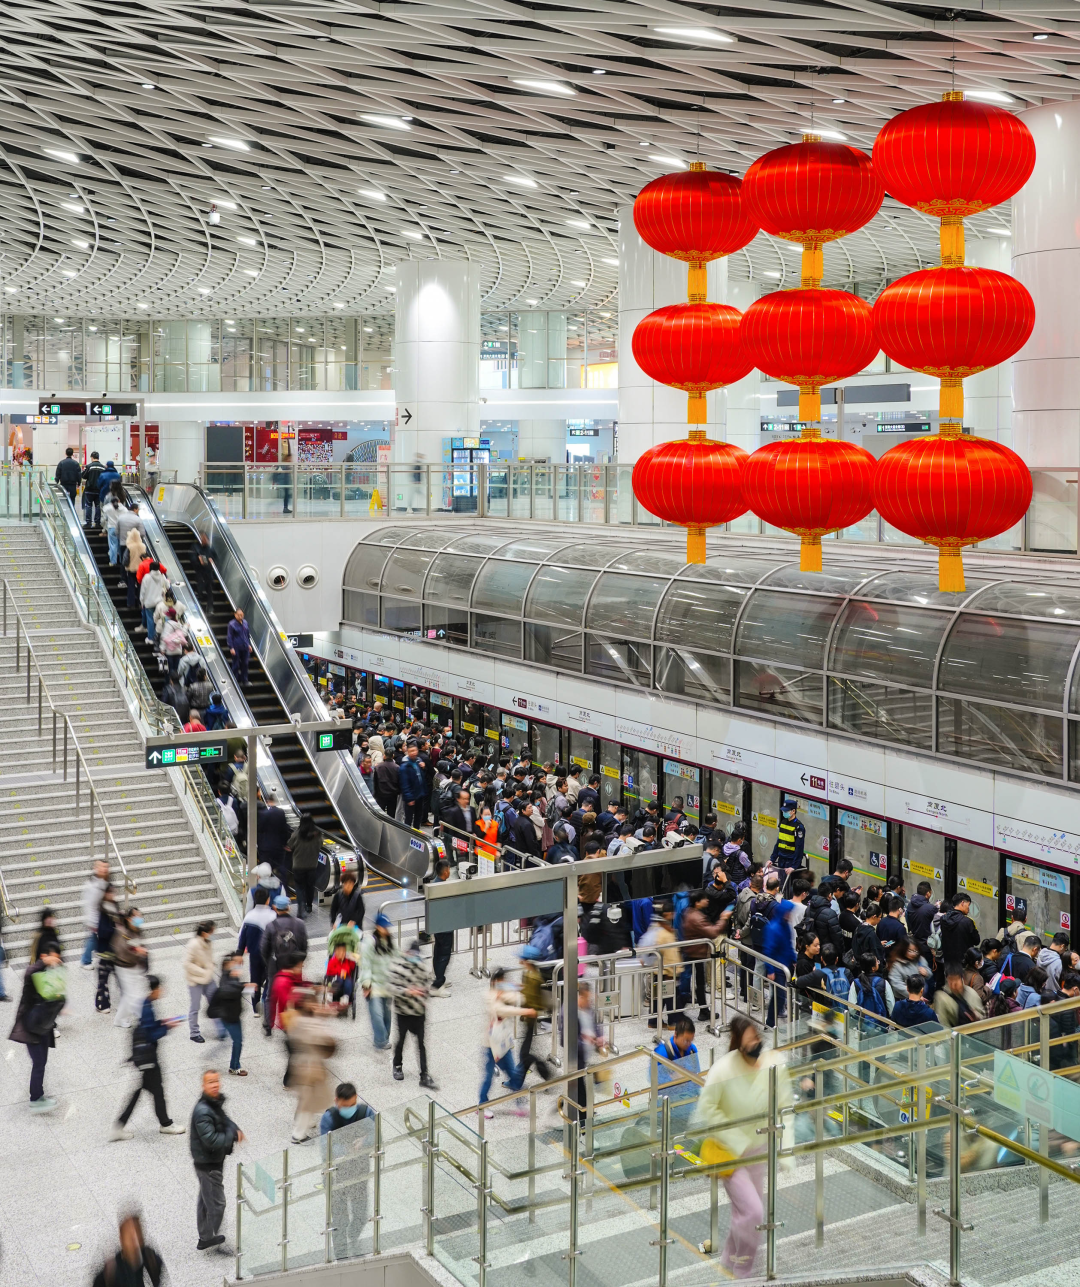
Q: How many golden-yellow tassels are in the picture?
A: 9